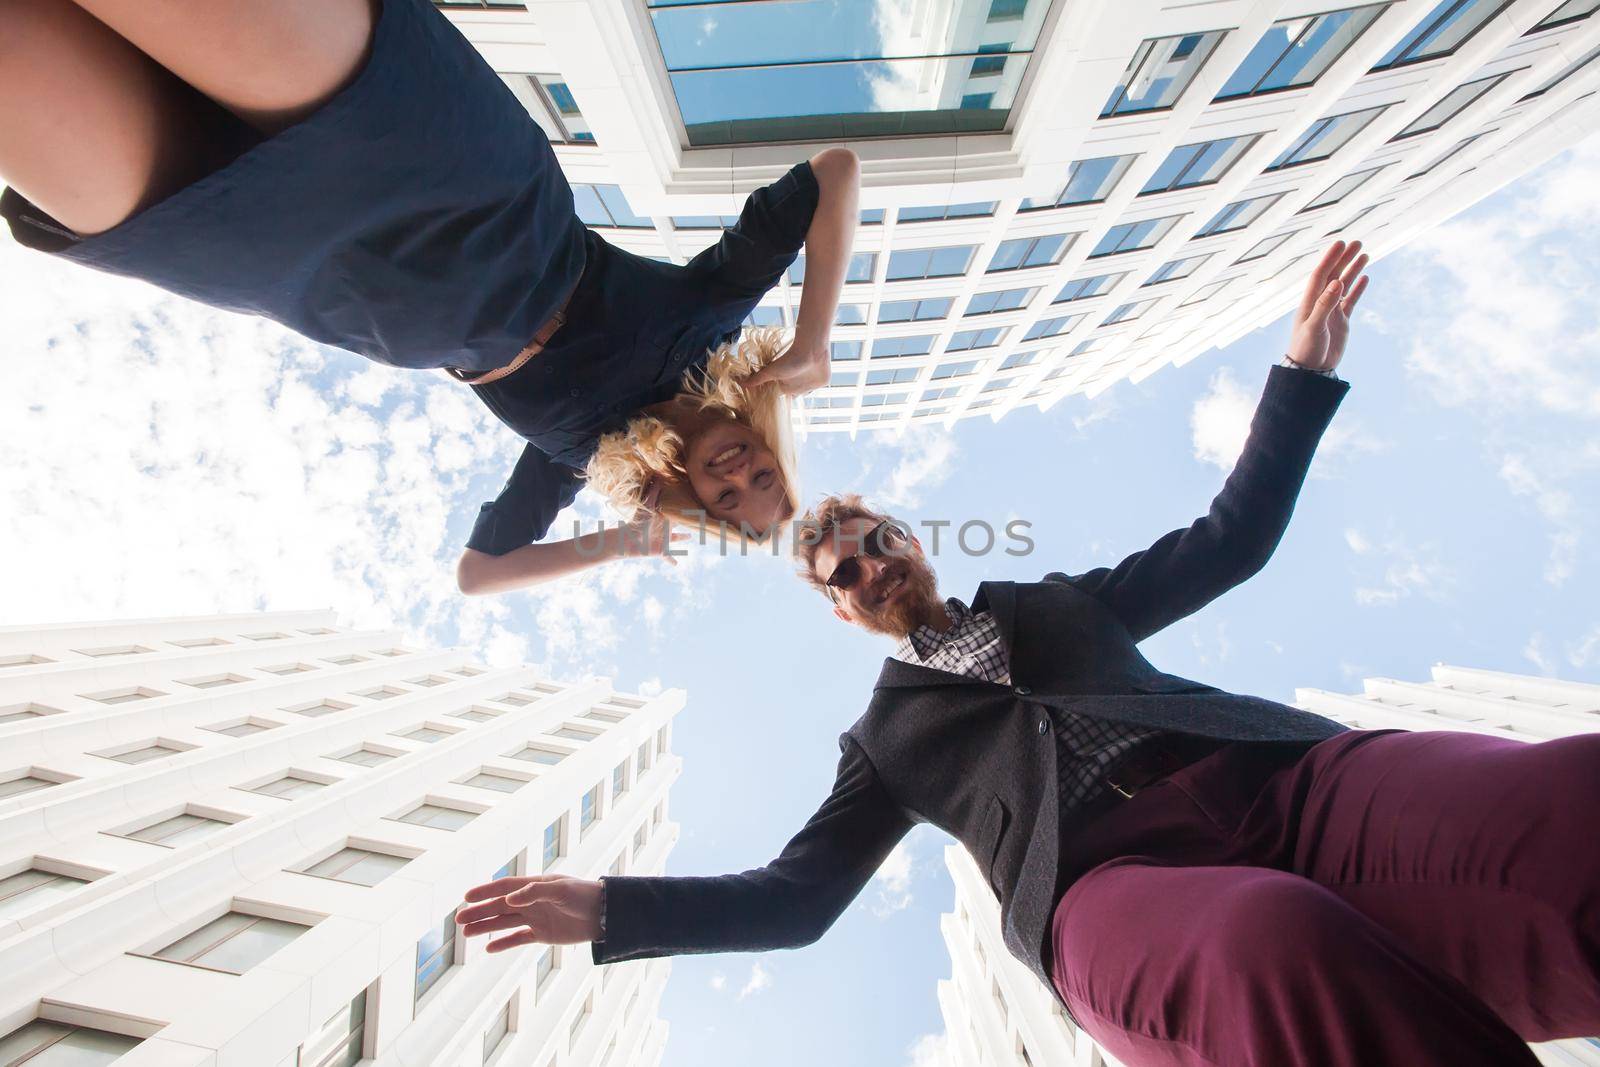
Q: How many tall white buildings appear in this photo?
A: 3